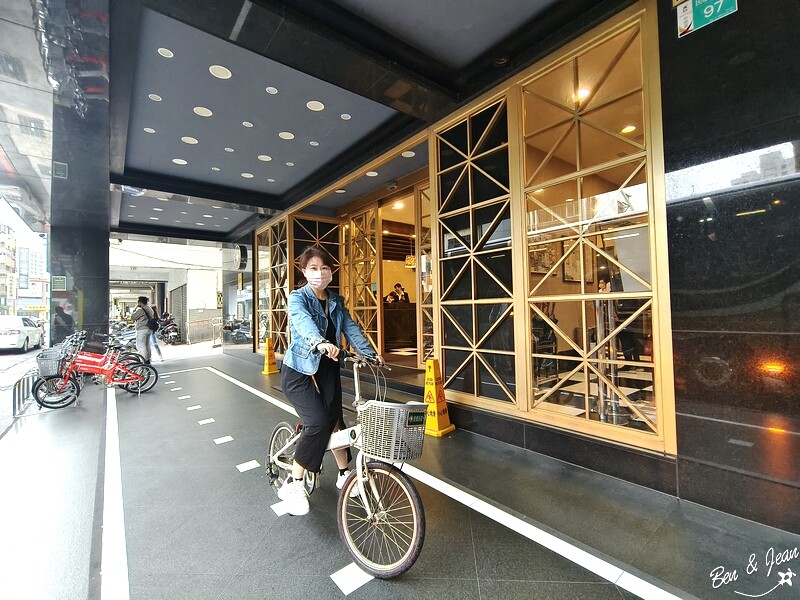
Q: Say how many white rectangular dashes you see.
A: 10